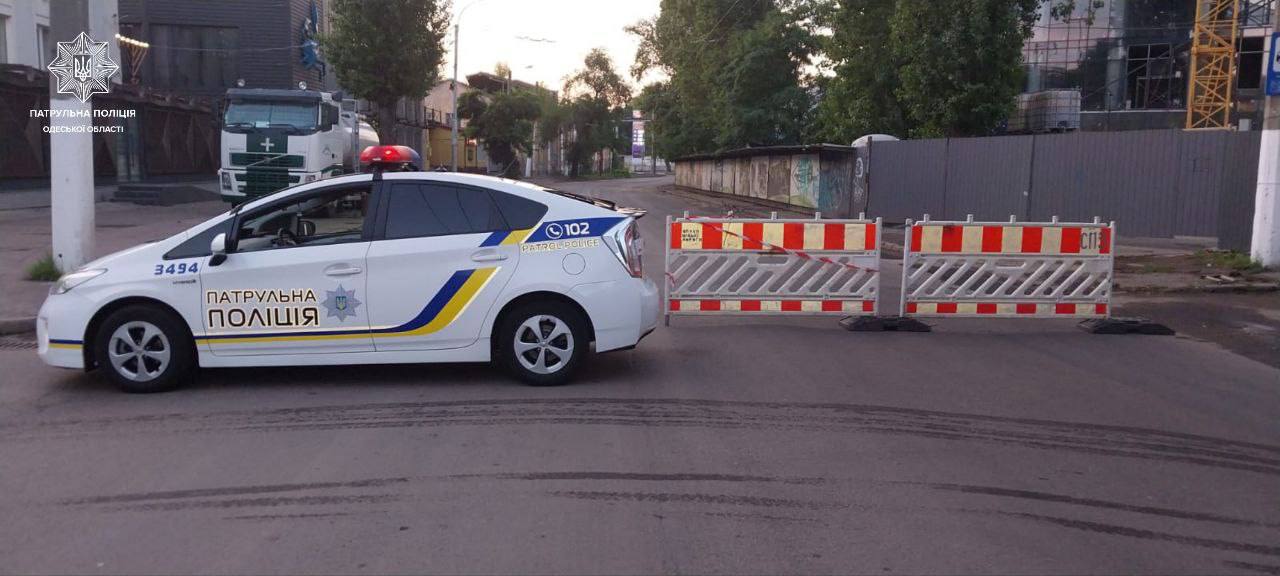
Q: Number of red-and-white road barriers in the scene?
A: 2